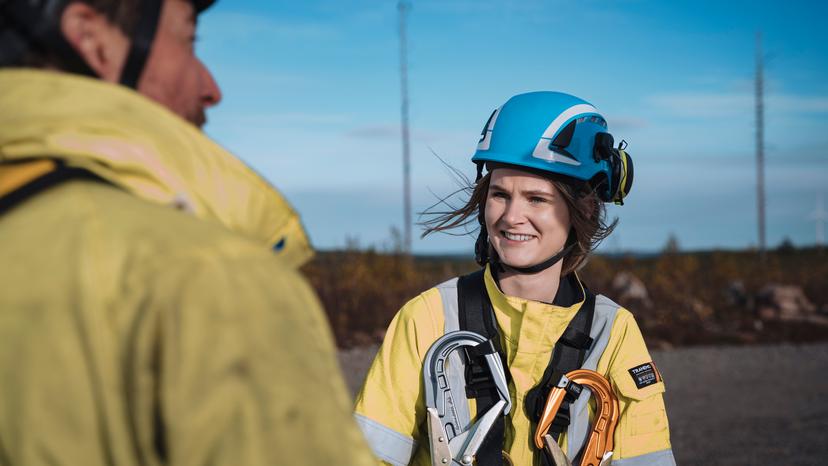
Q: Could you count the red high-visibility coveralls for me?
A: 0